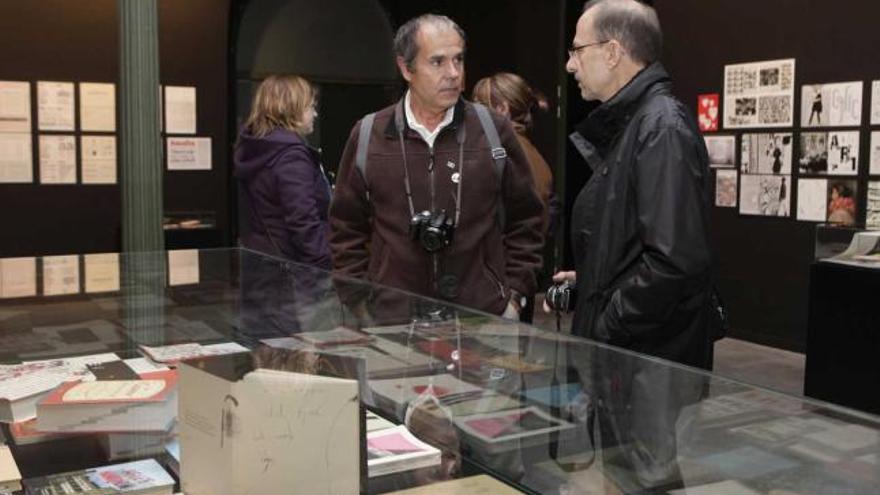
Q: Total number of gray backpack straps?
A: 2